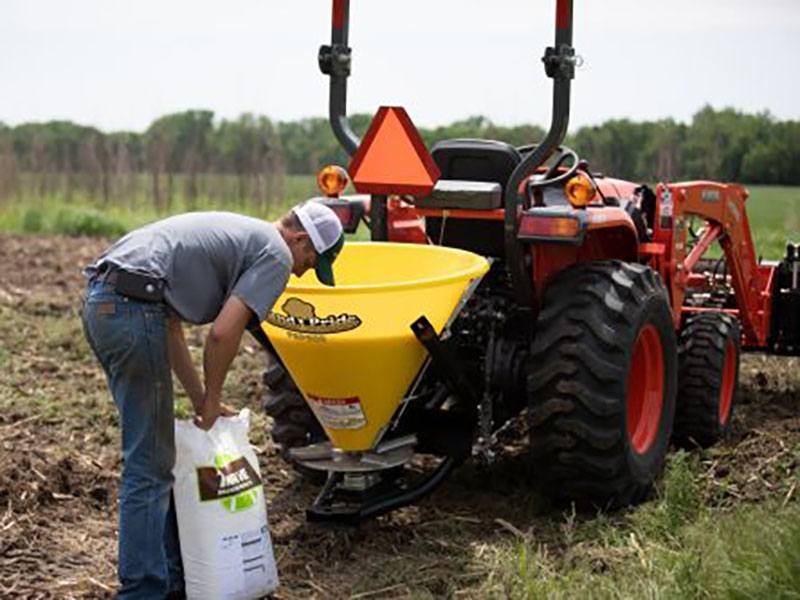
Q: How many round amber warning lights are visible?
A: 2